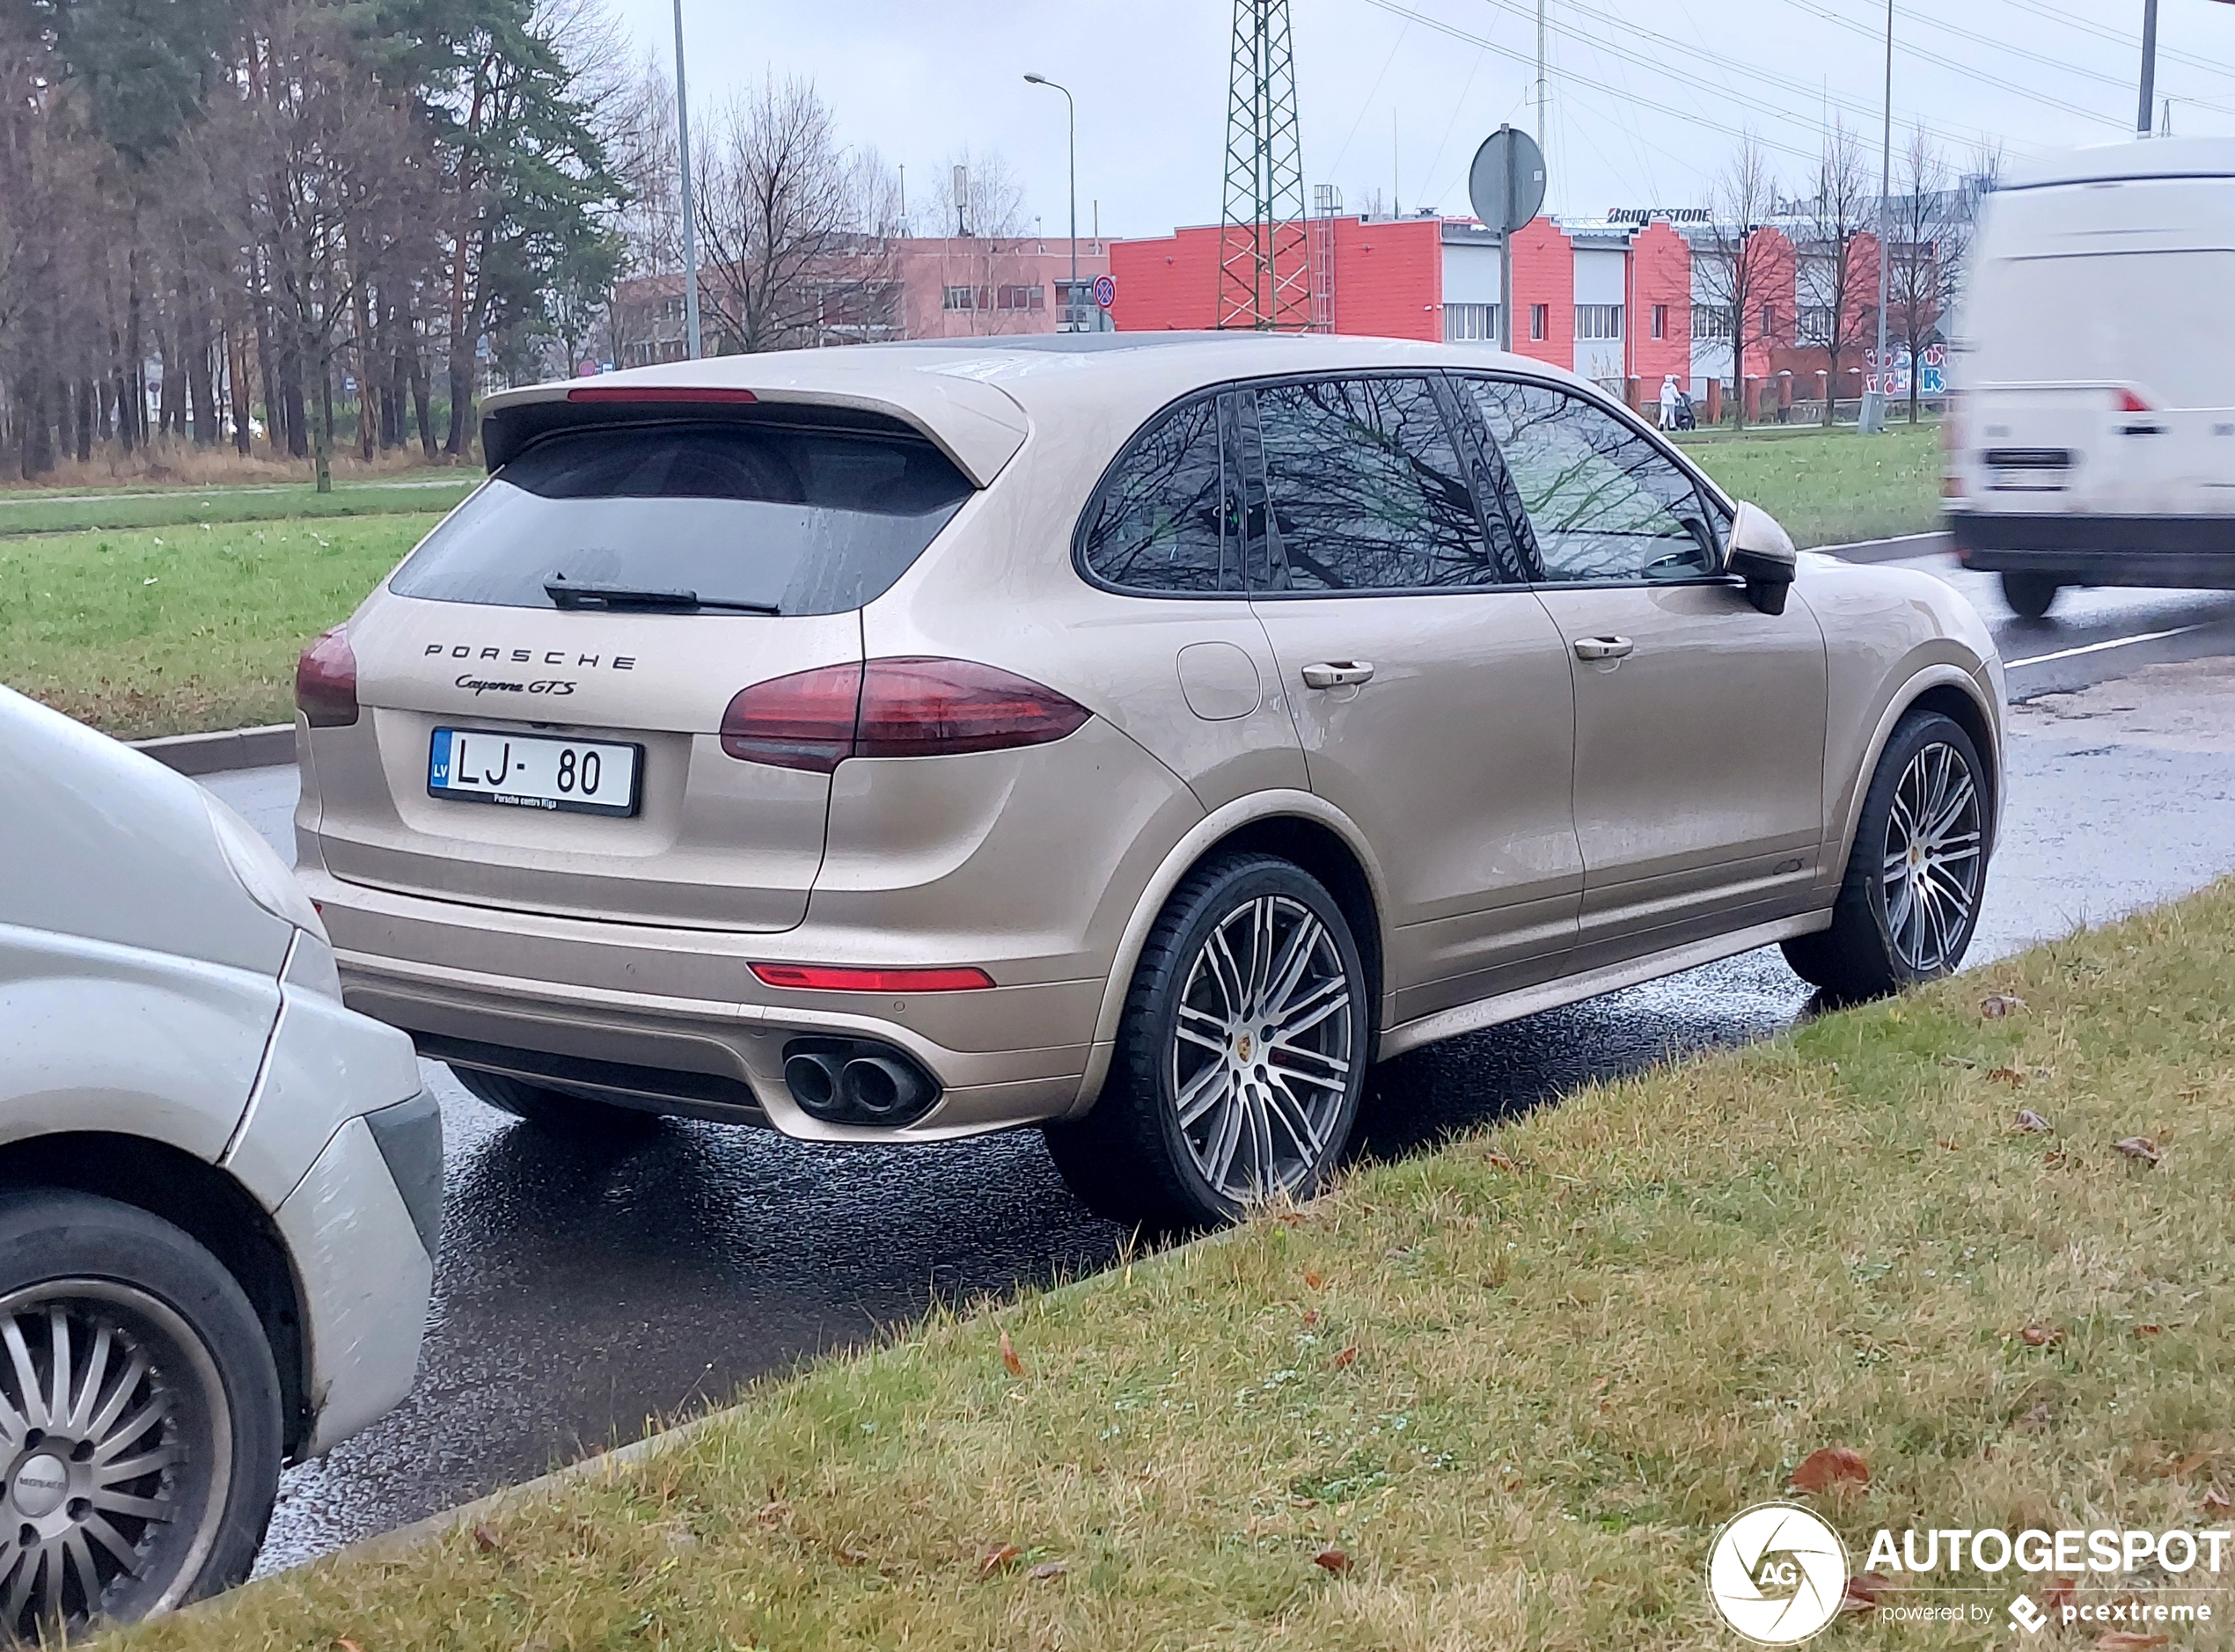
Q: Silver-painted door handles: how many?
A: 2